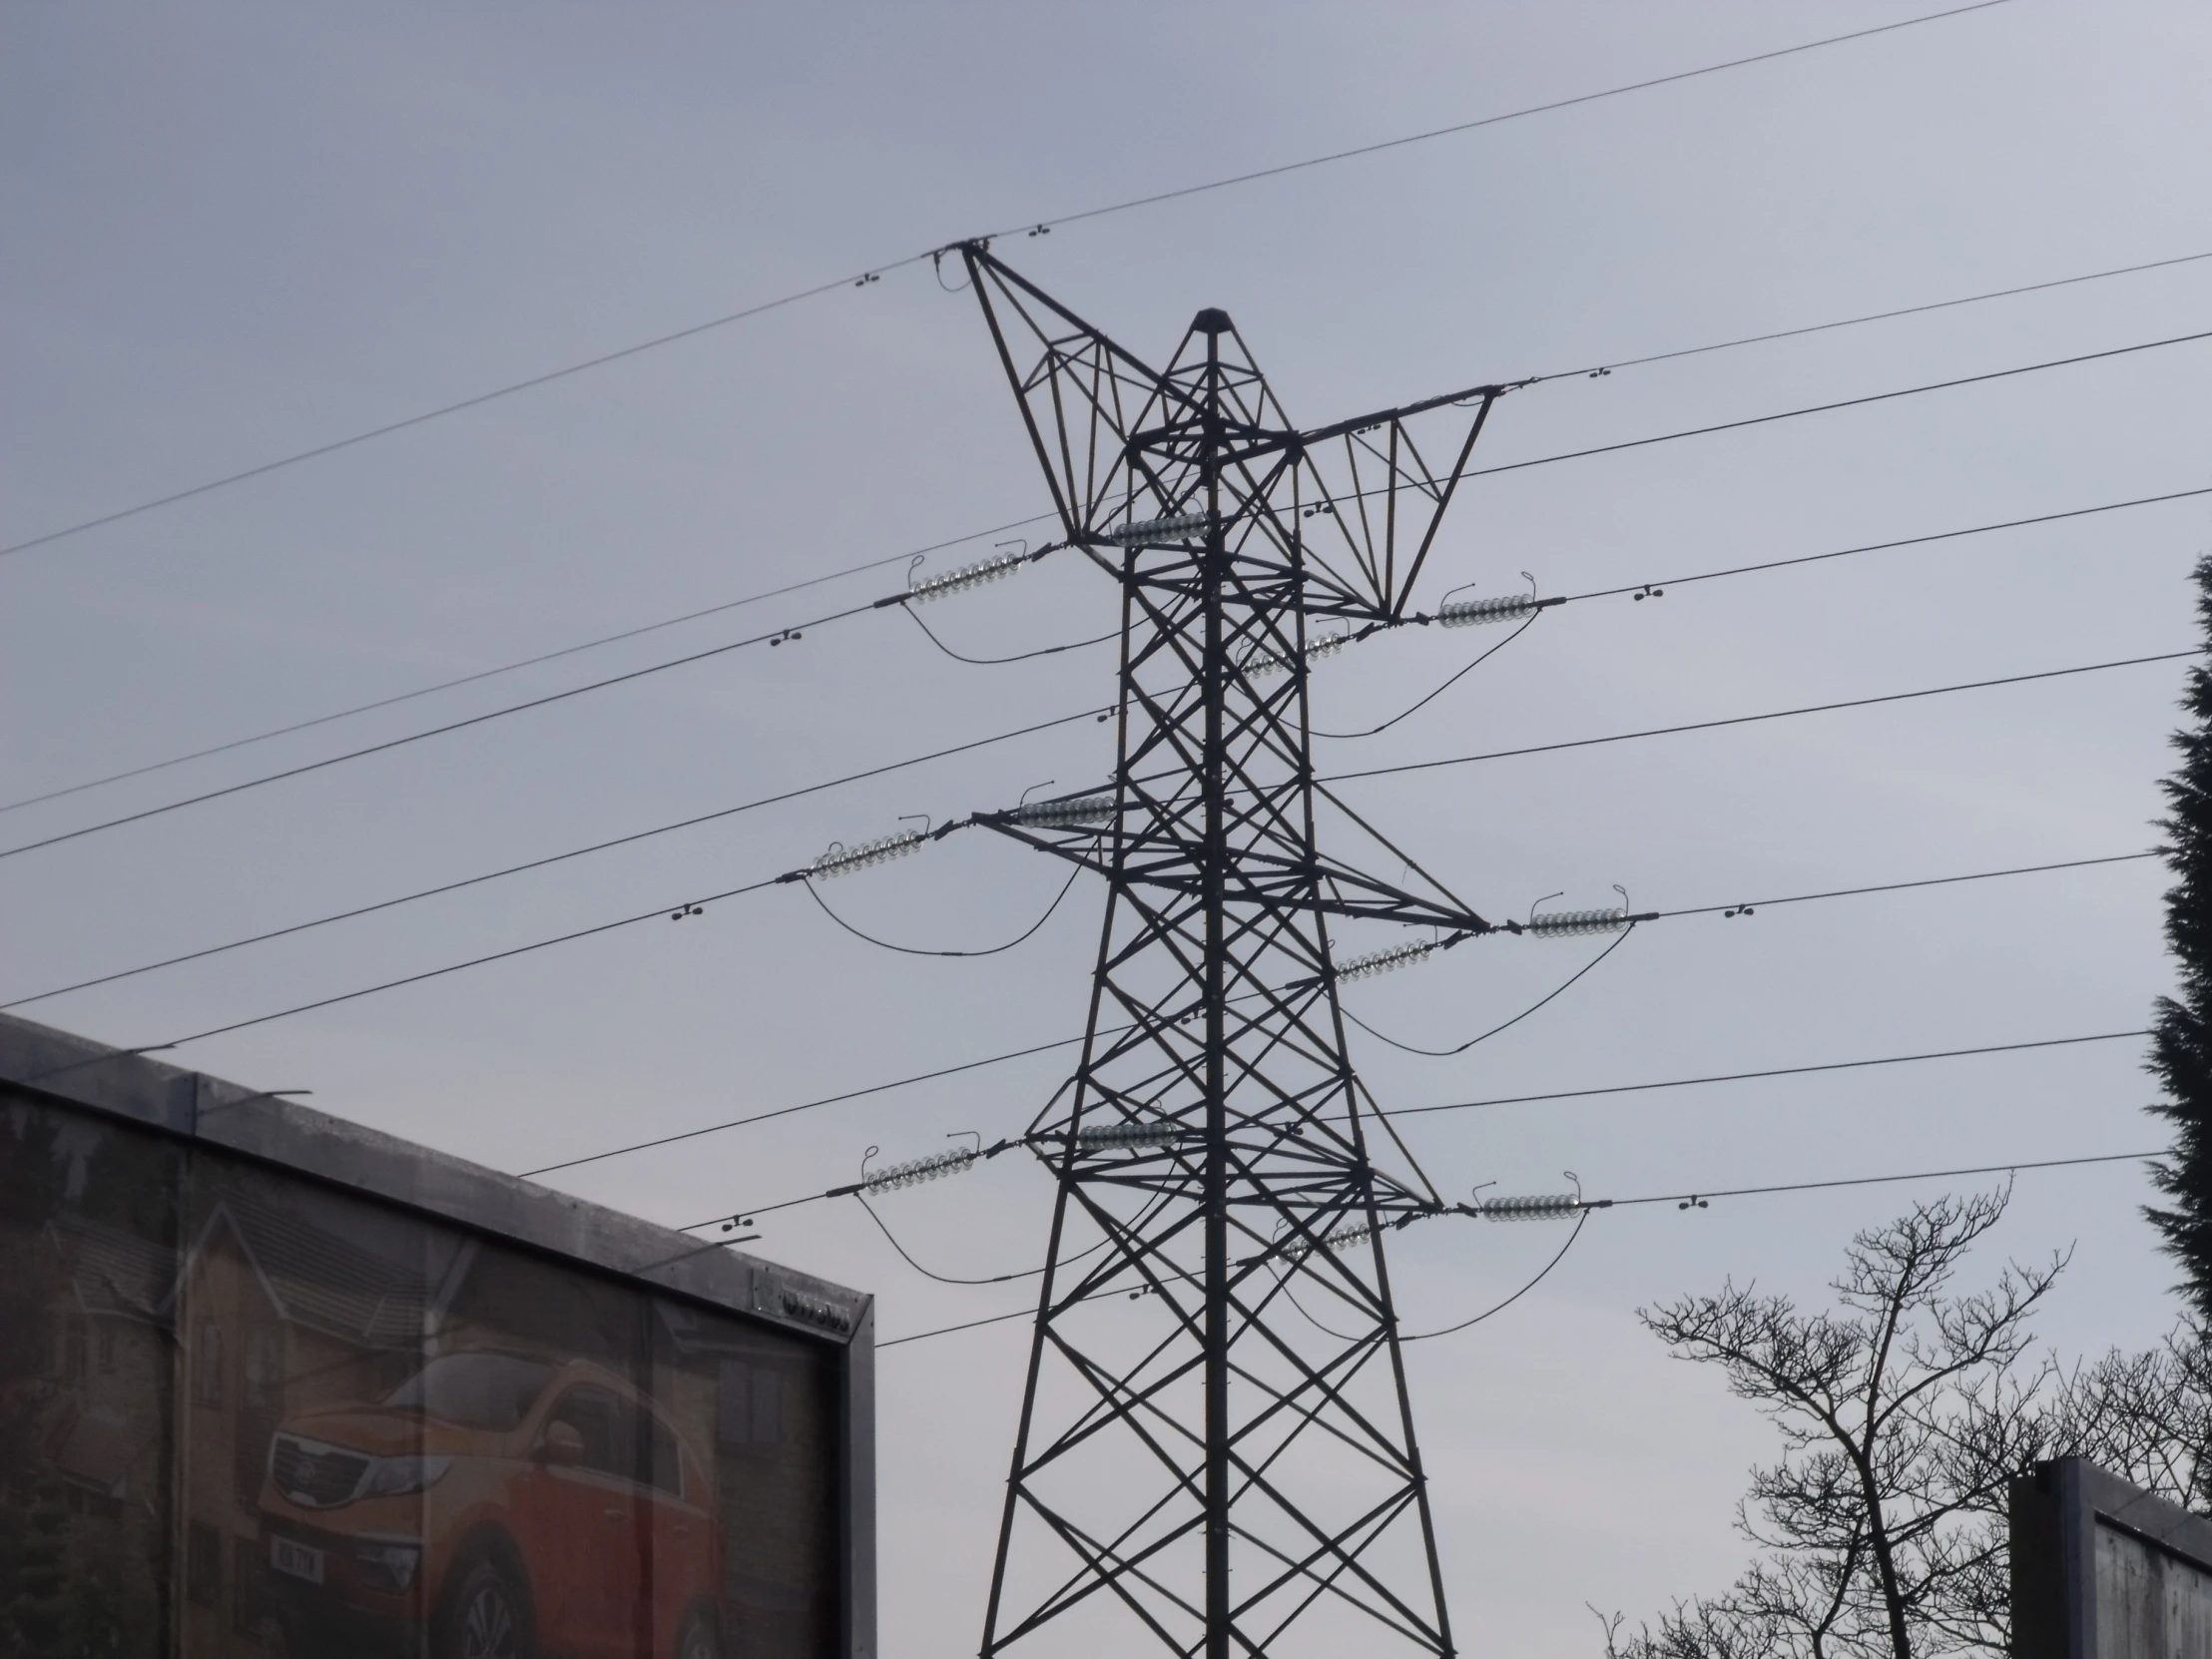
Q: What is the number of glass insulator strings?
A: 12